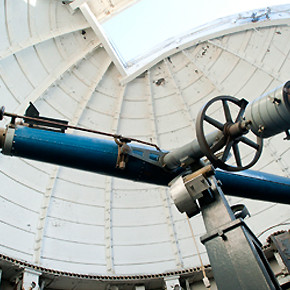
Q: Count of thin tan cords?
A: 1